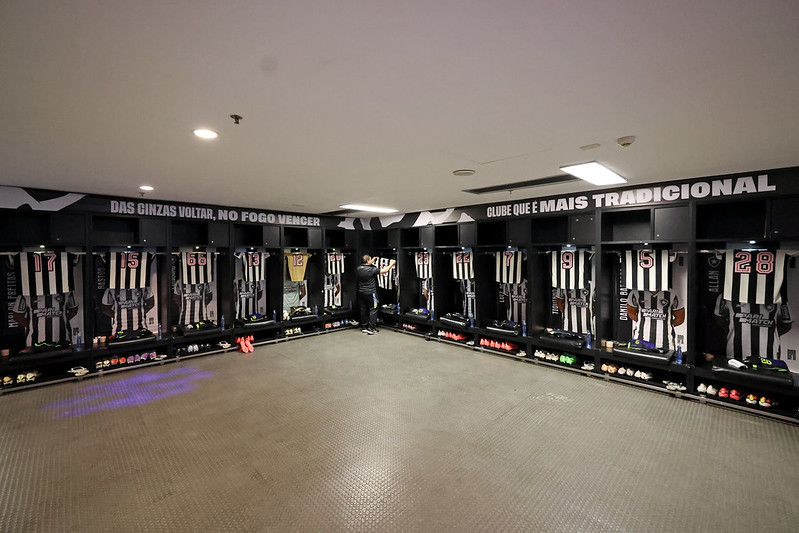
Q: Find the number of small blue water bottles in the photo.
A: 12